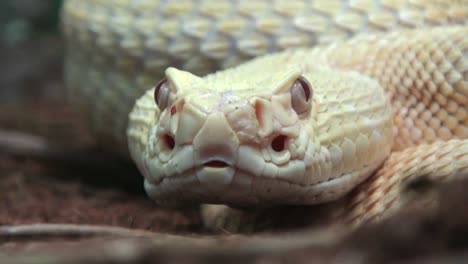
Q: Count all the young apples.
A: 0